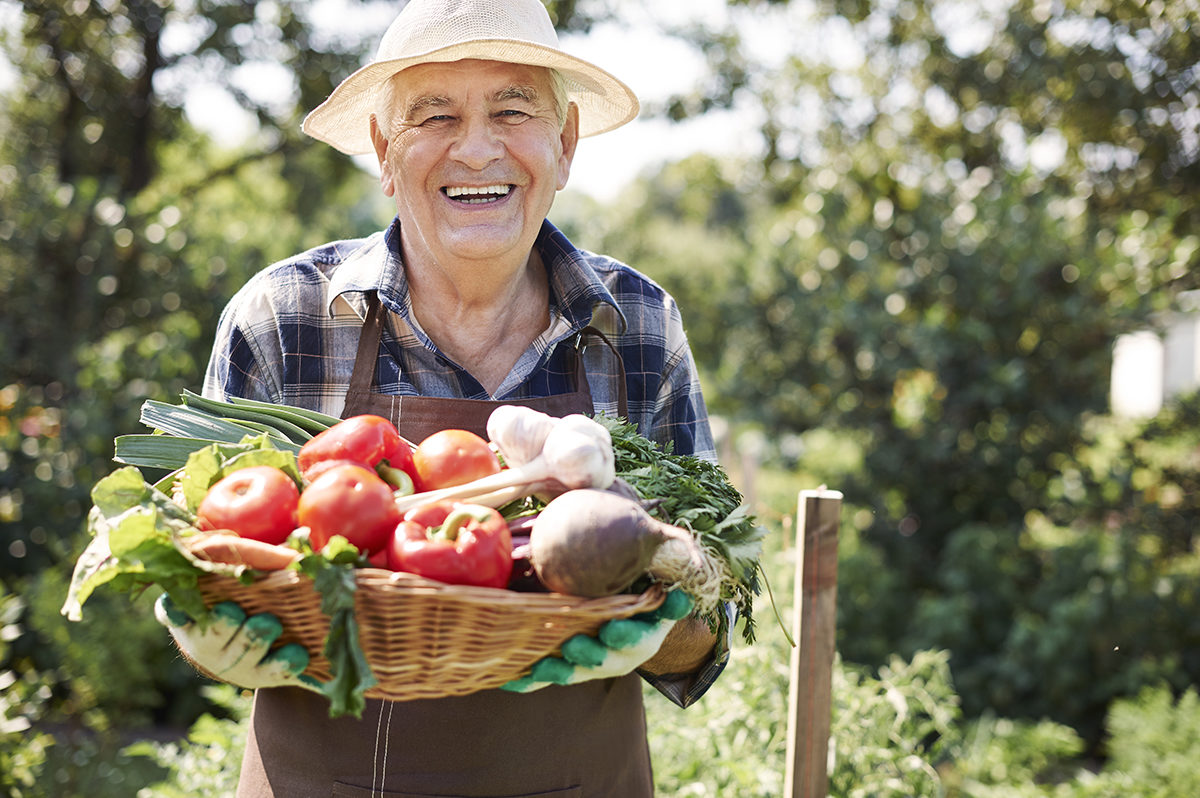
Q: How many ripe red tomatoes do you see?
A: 3